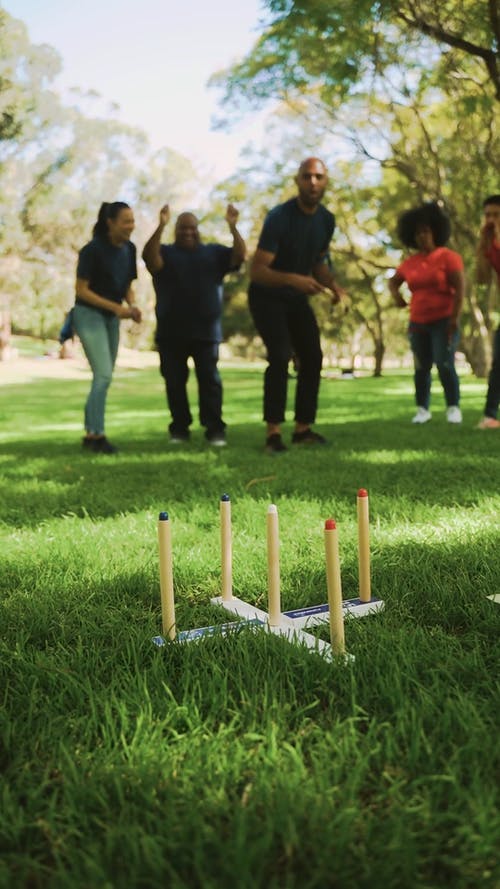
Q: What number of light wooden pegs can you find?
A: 5